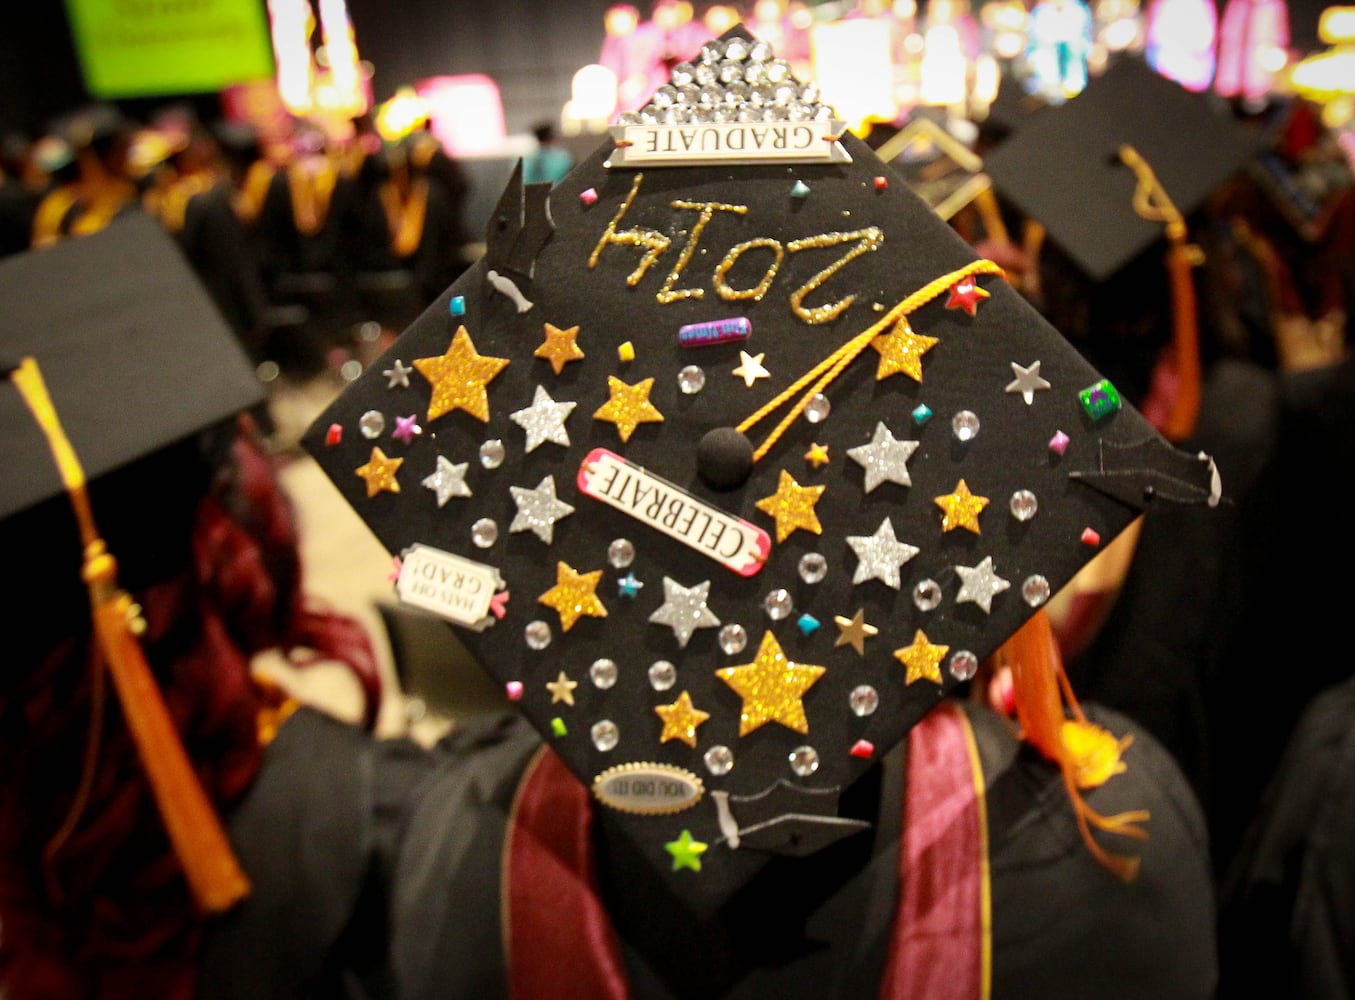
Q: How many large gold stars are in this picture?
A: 2